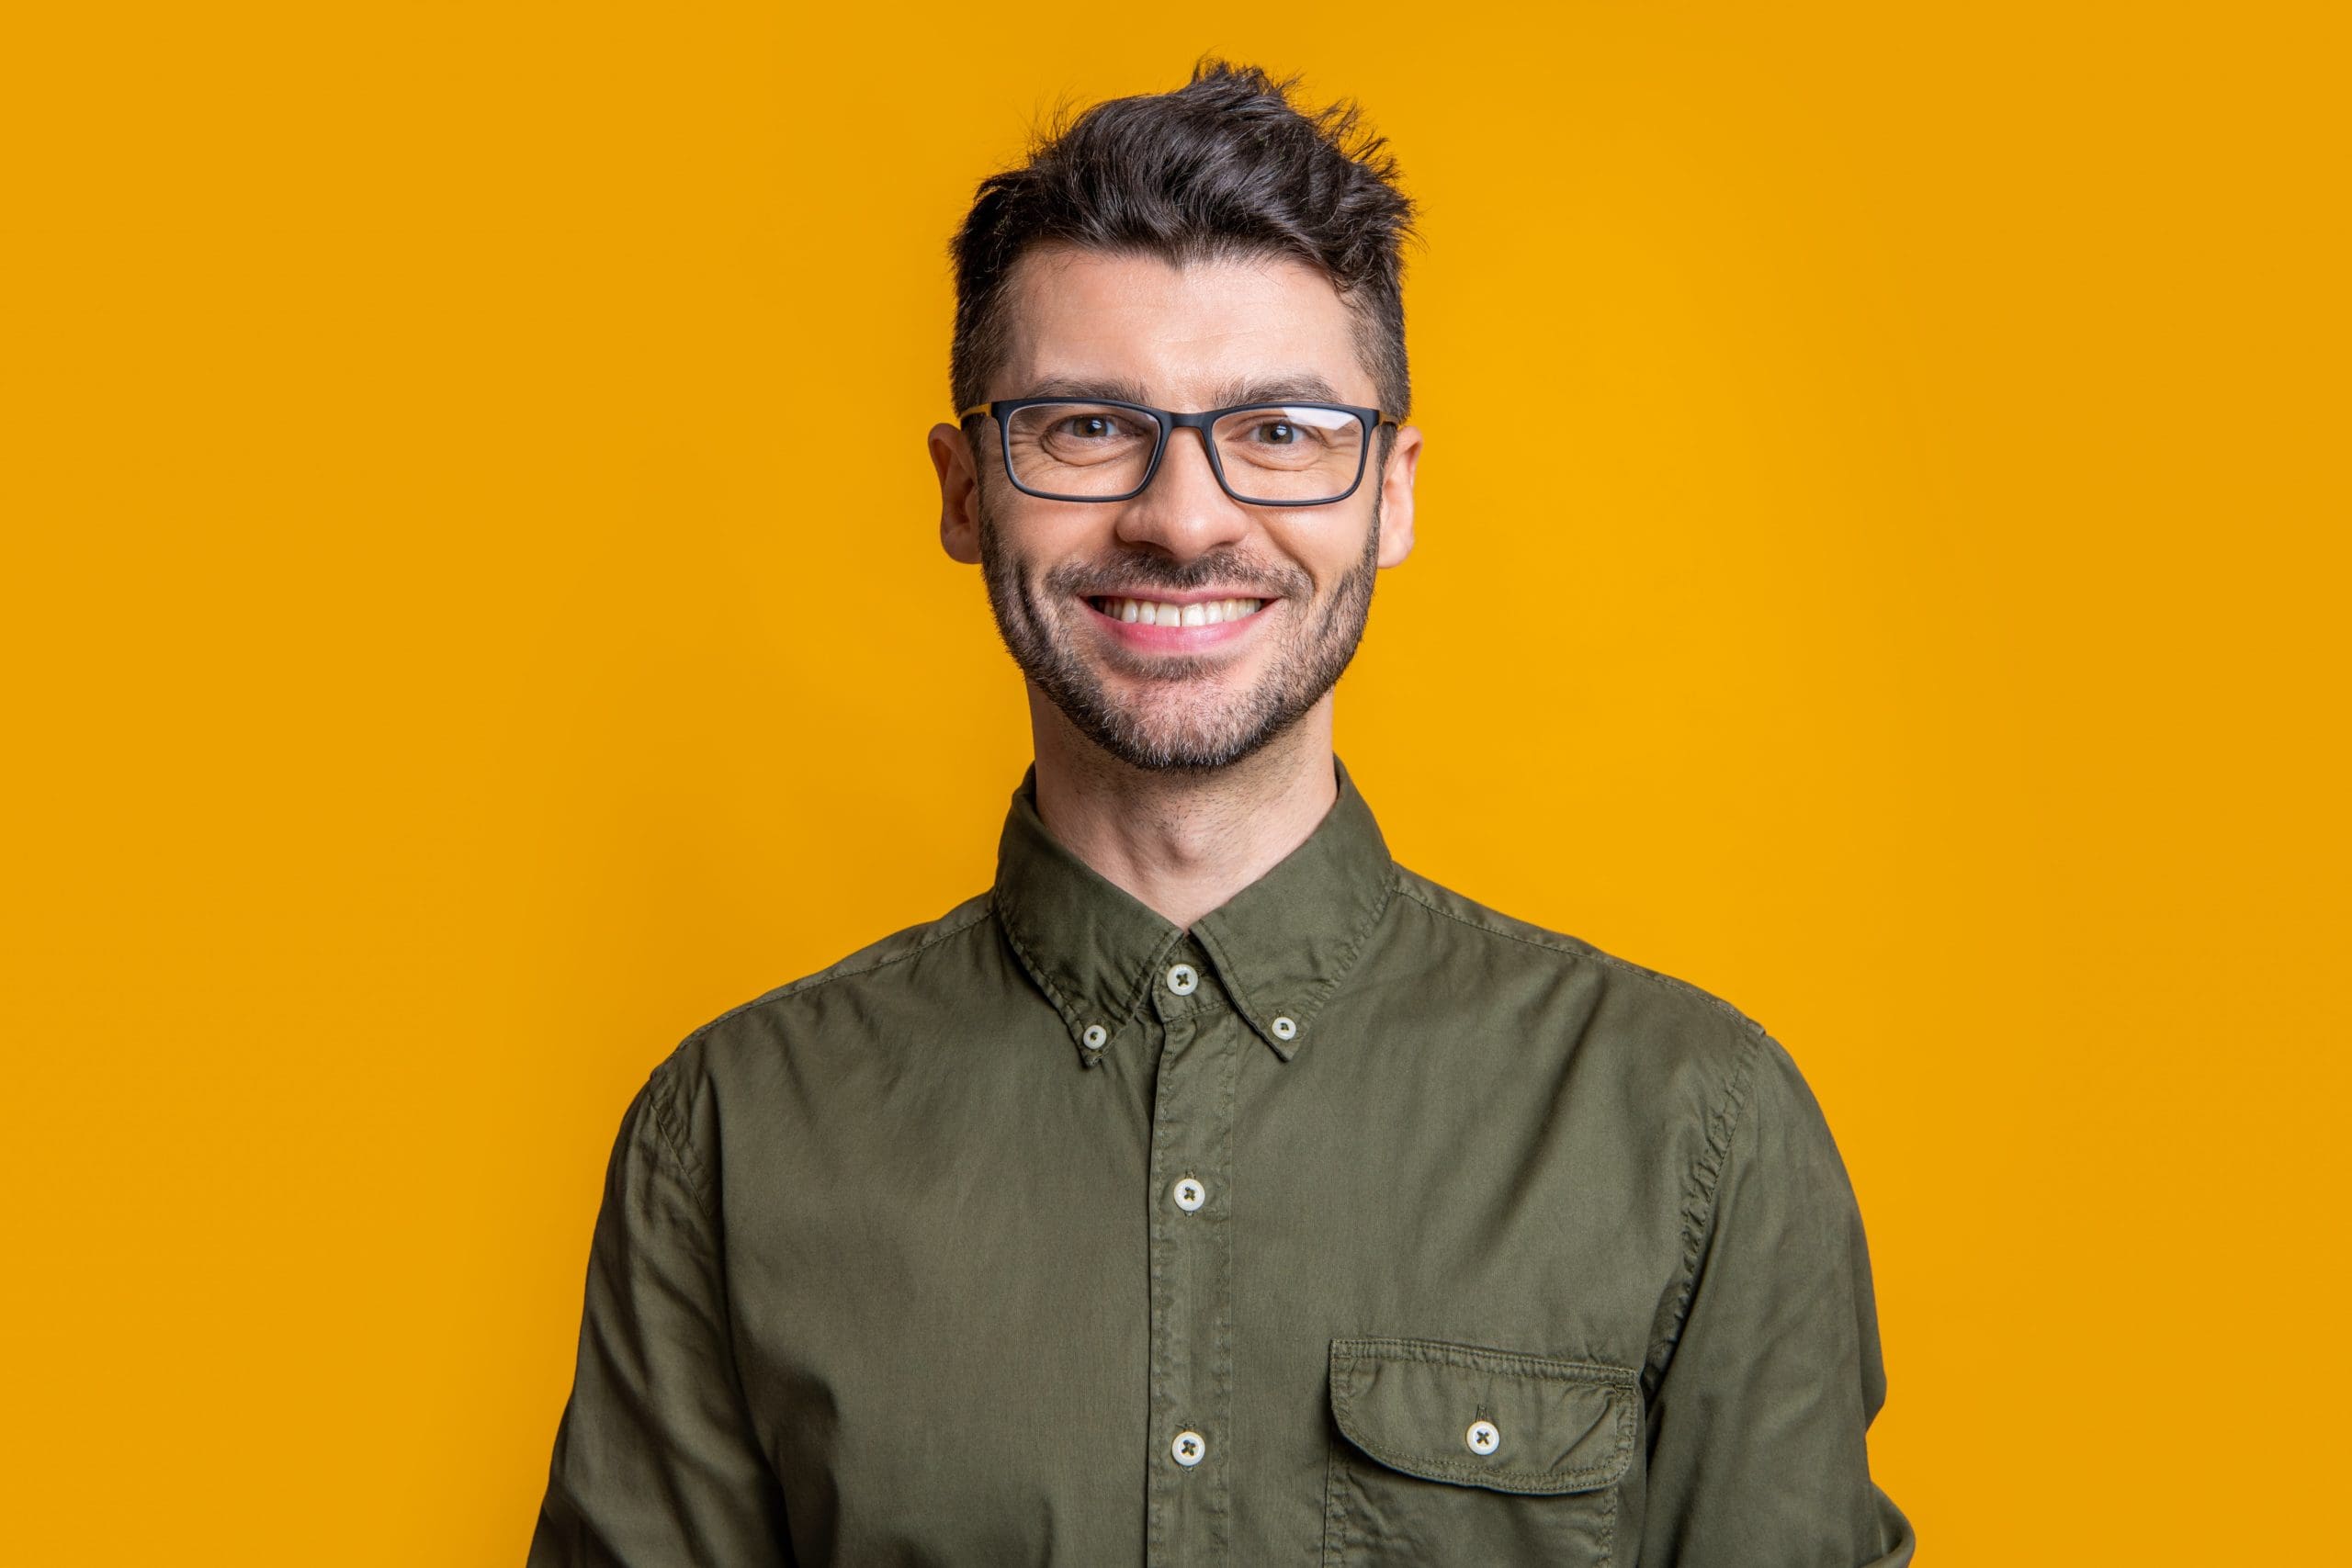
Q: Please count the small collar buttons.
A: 2